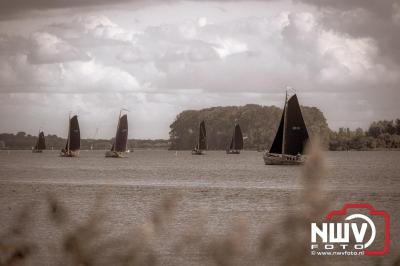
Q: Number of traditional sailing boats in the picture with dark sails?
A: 6